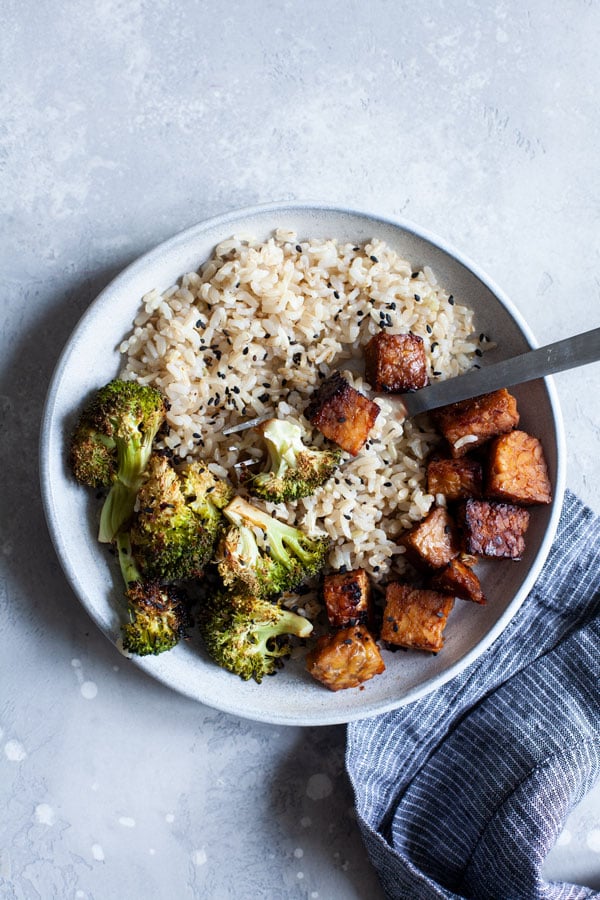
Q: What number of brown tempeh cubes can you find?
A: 11